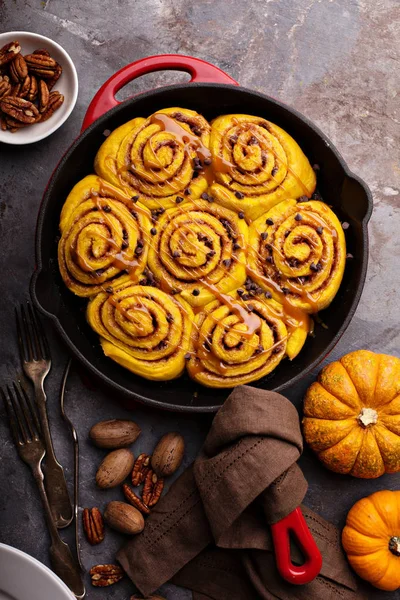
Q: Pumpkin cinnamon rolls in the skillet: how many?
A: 7